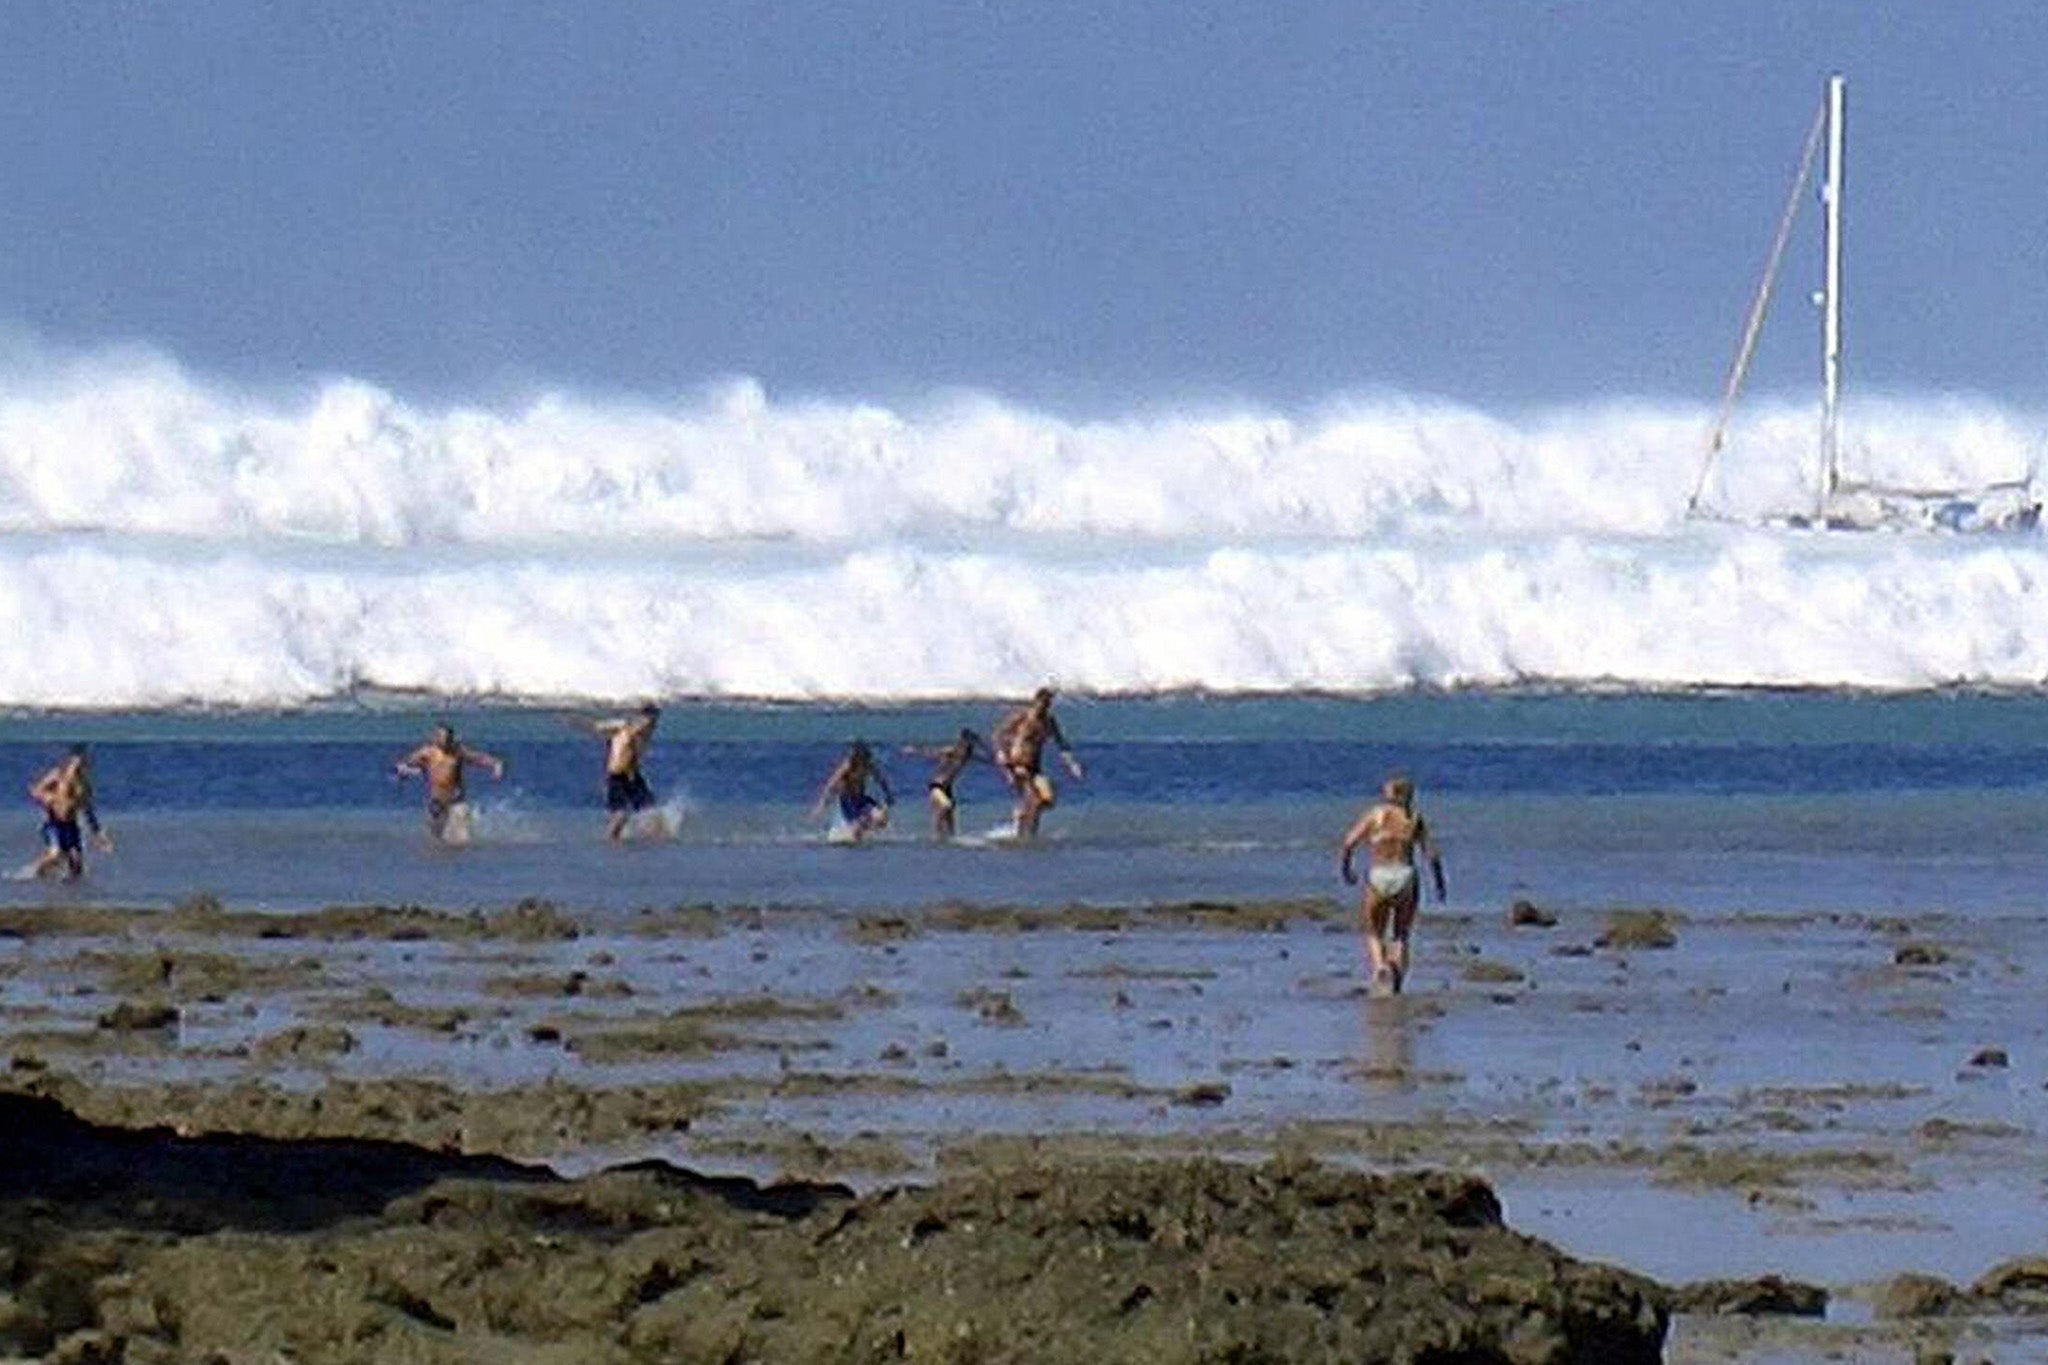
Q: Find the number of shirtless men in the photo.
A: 6